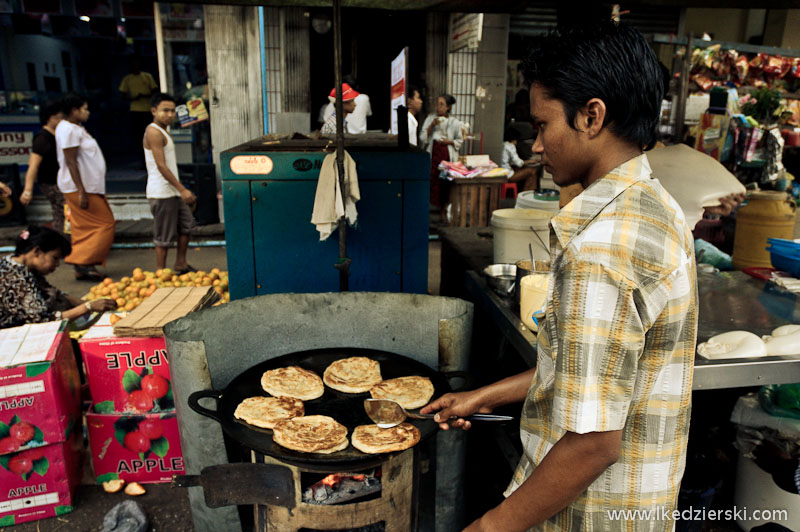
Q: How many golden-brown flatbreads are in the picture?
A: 6